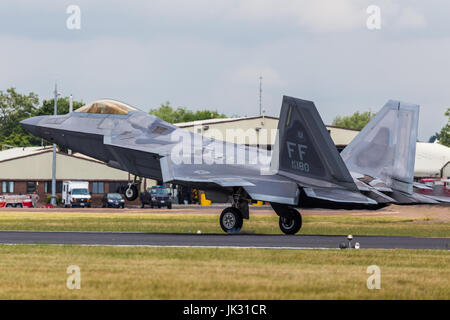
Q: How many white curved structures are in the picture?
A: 1